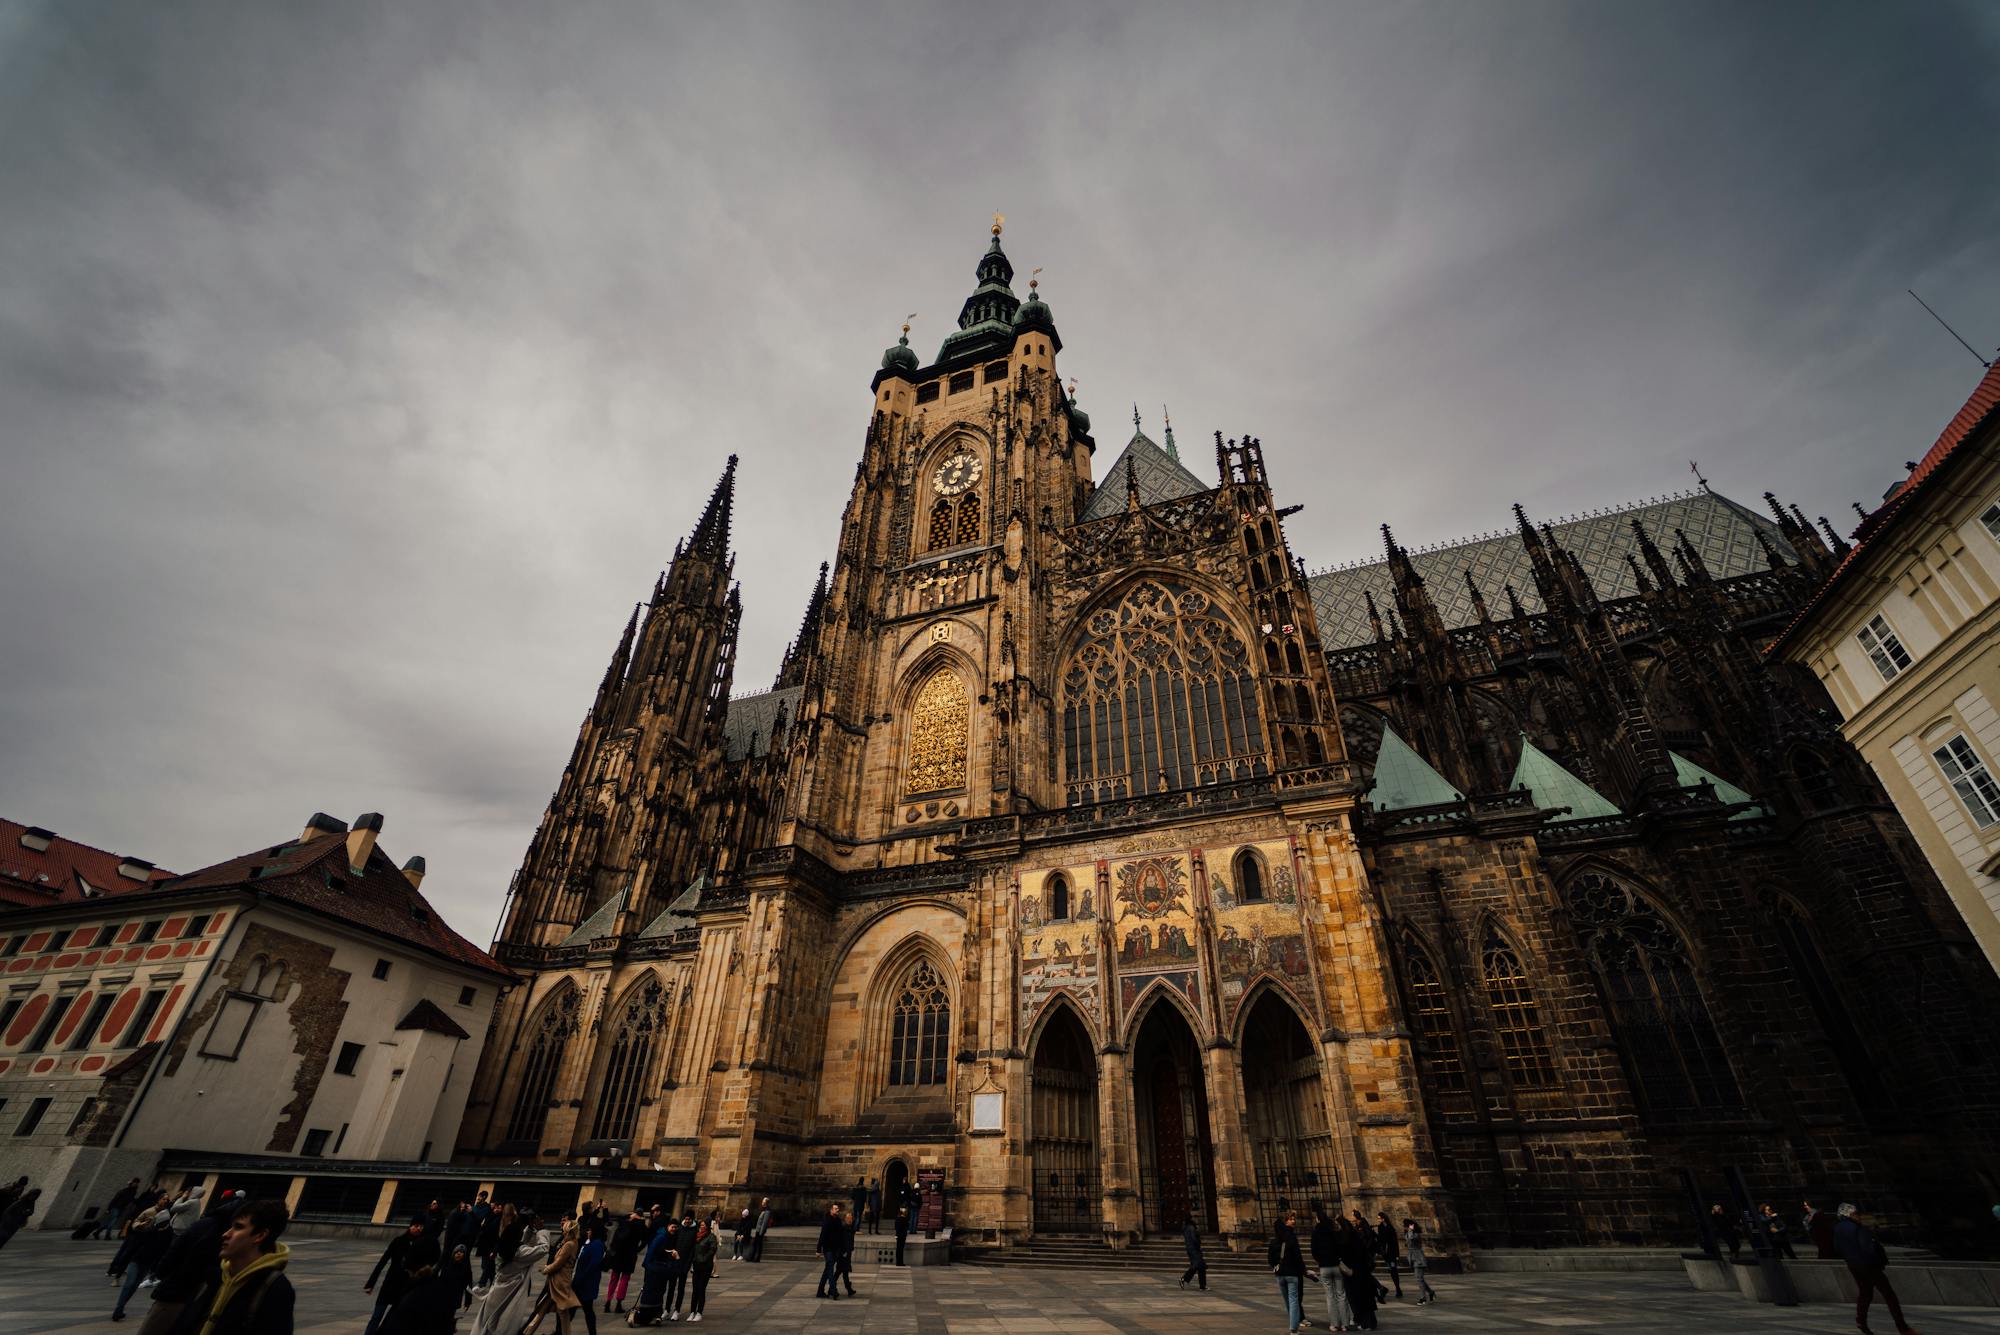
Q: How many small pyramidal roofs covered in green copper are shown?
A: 3